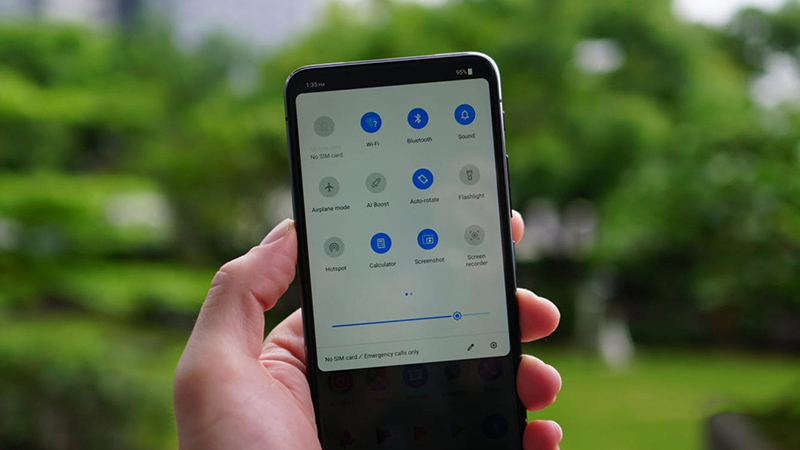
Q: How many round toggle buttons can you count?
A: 12